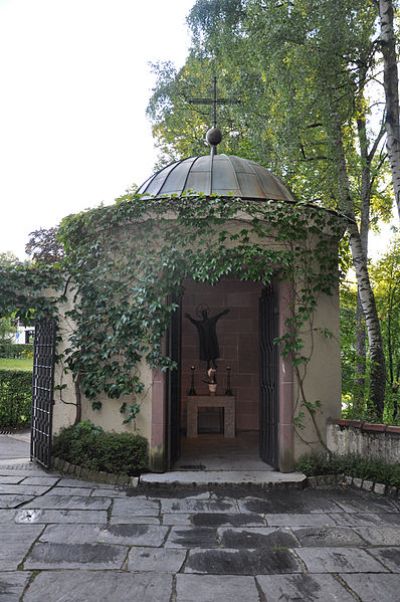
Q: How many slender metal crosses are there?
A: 1